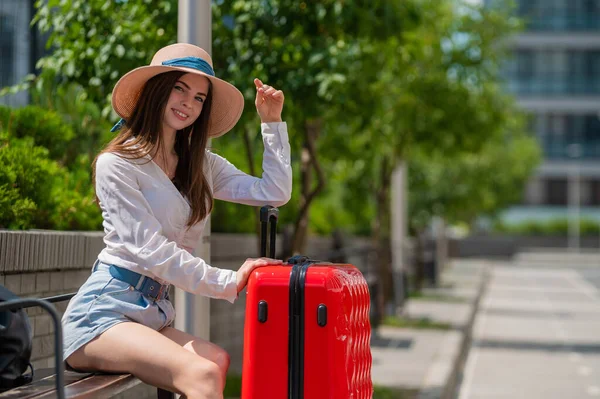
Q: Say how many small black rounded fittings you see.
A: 2